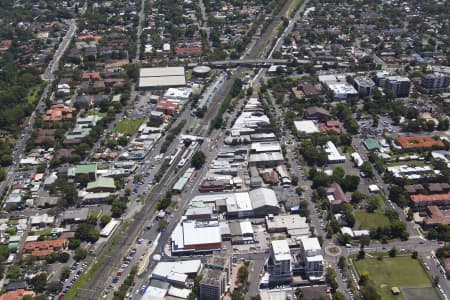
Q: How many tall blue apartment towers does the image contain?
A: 2